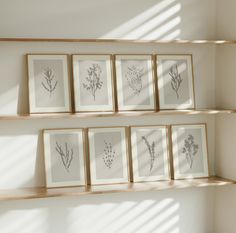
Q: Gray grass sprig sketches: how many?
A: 8